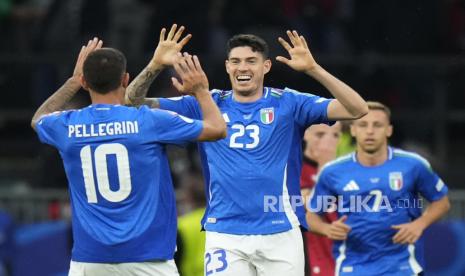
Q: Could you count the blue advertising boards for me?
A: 2